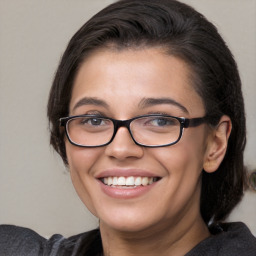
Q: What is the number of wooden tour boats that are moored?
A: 0